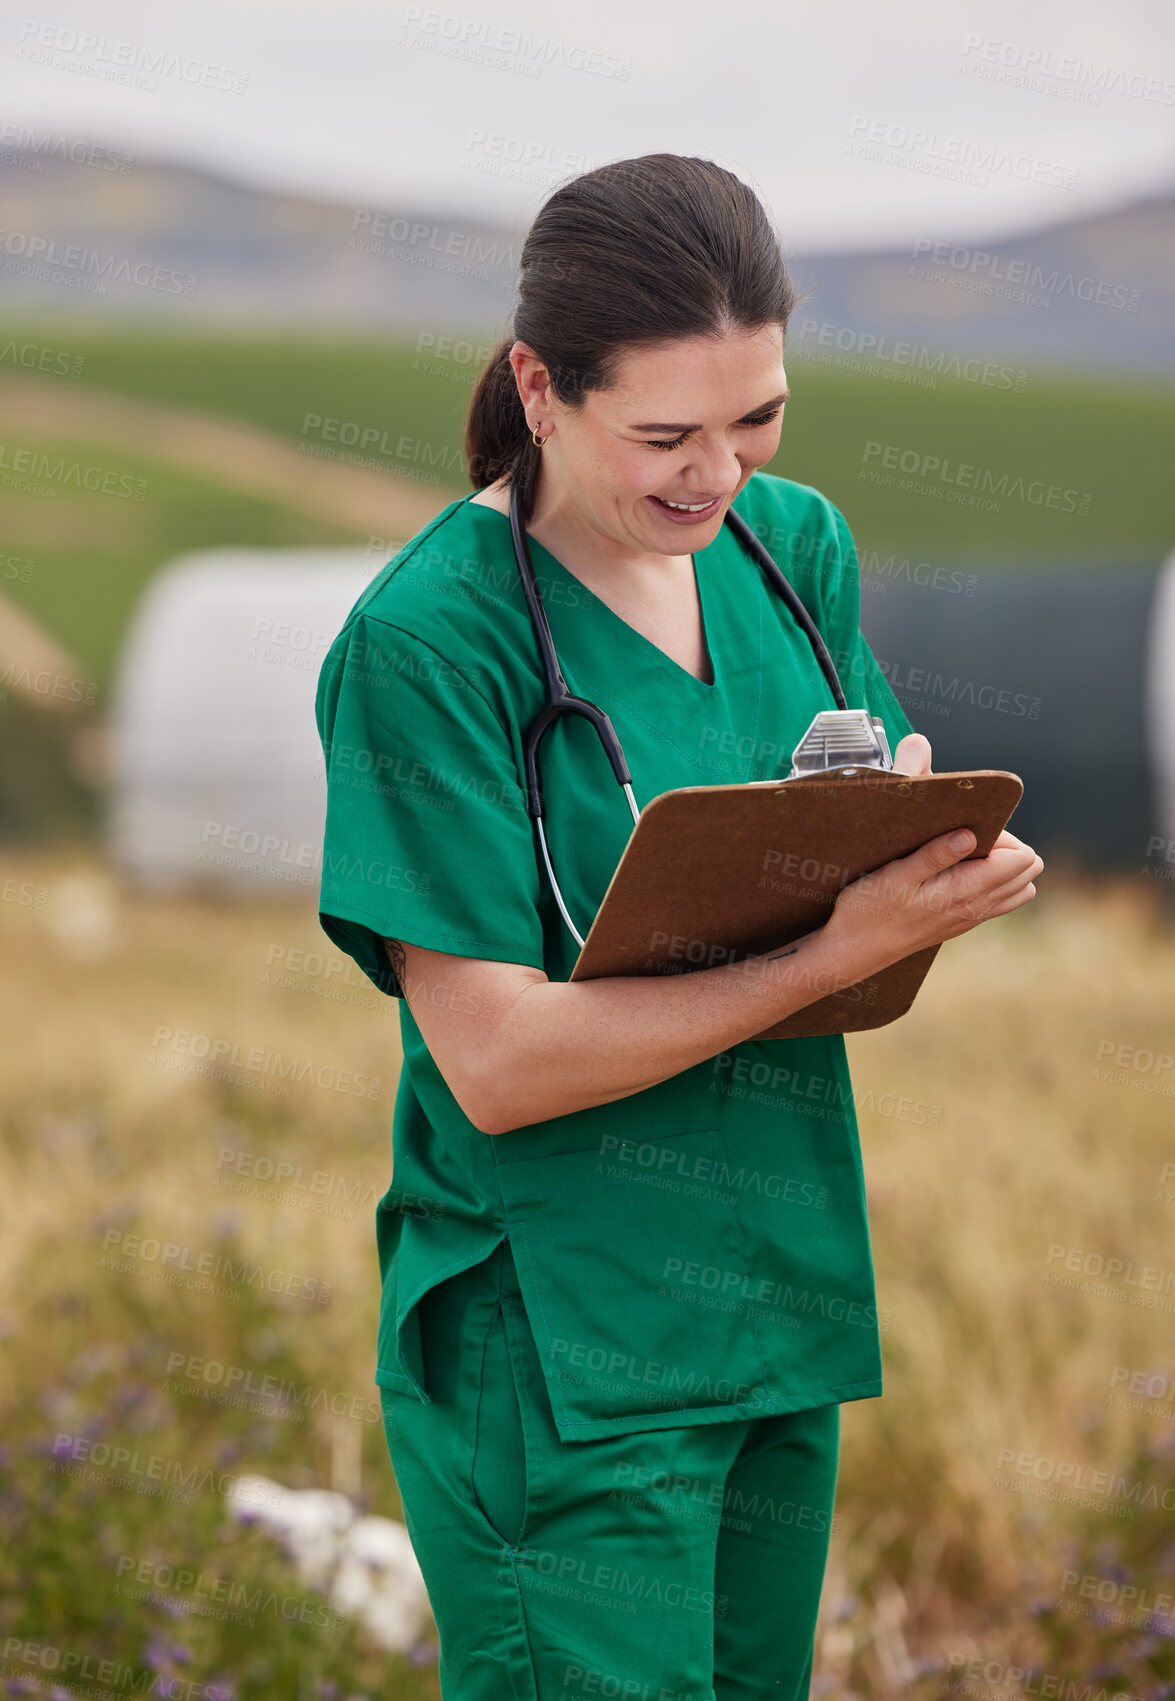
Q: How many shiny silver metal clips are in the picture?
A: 1